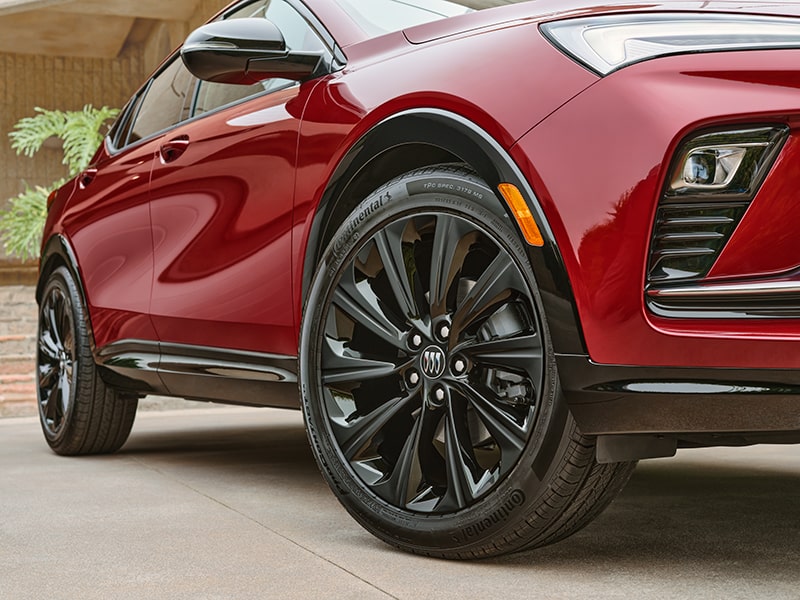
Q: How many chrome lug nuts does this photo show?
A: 5